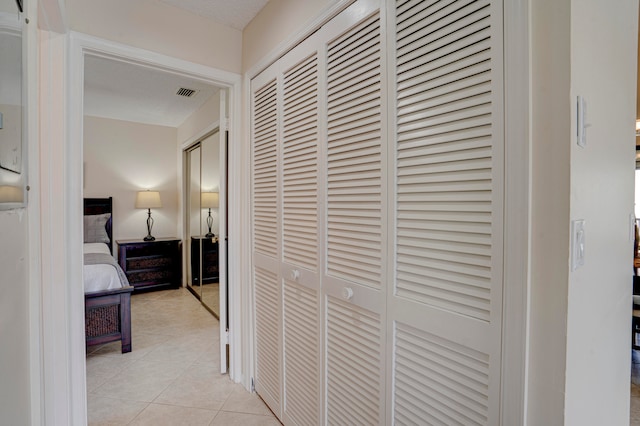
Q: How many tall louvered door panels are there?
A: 4